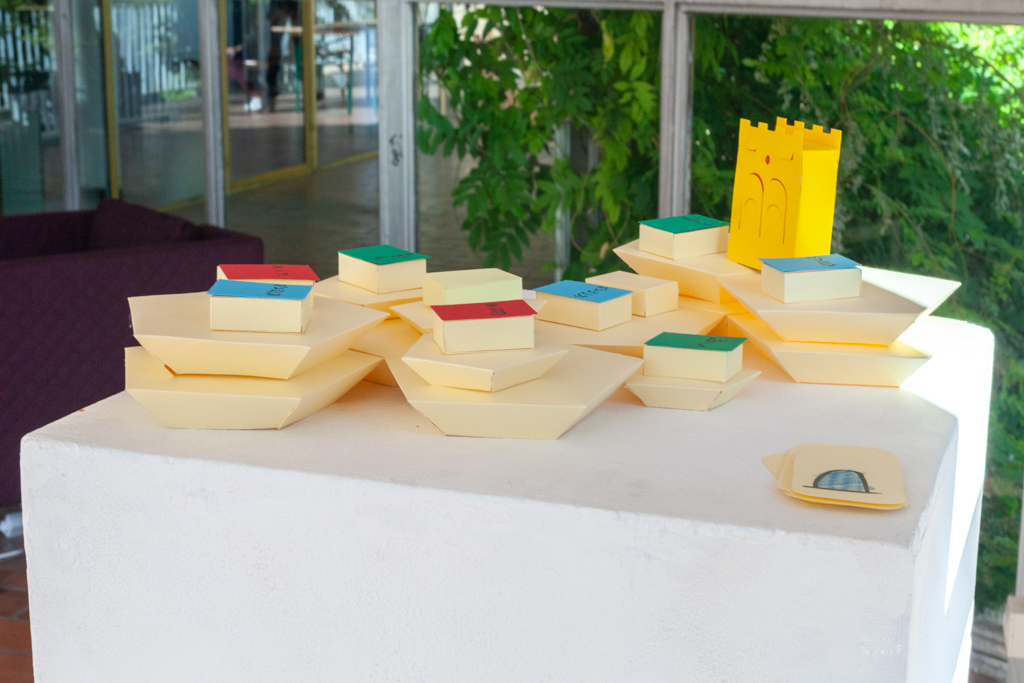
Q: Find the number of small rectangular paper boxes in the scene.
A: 10